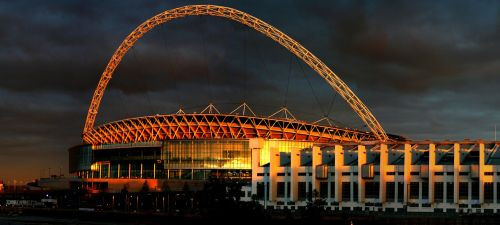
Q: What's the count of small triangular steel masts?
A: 5